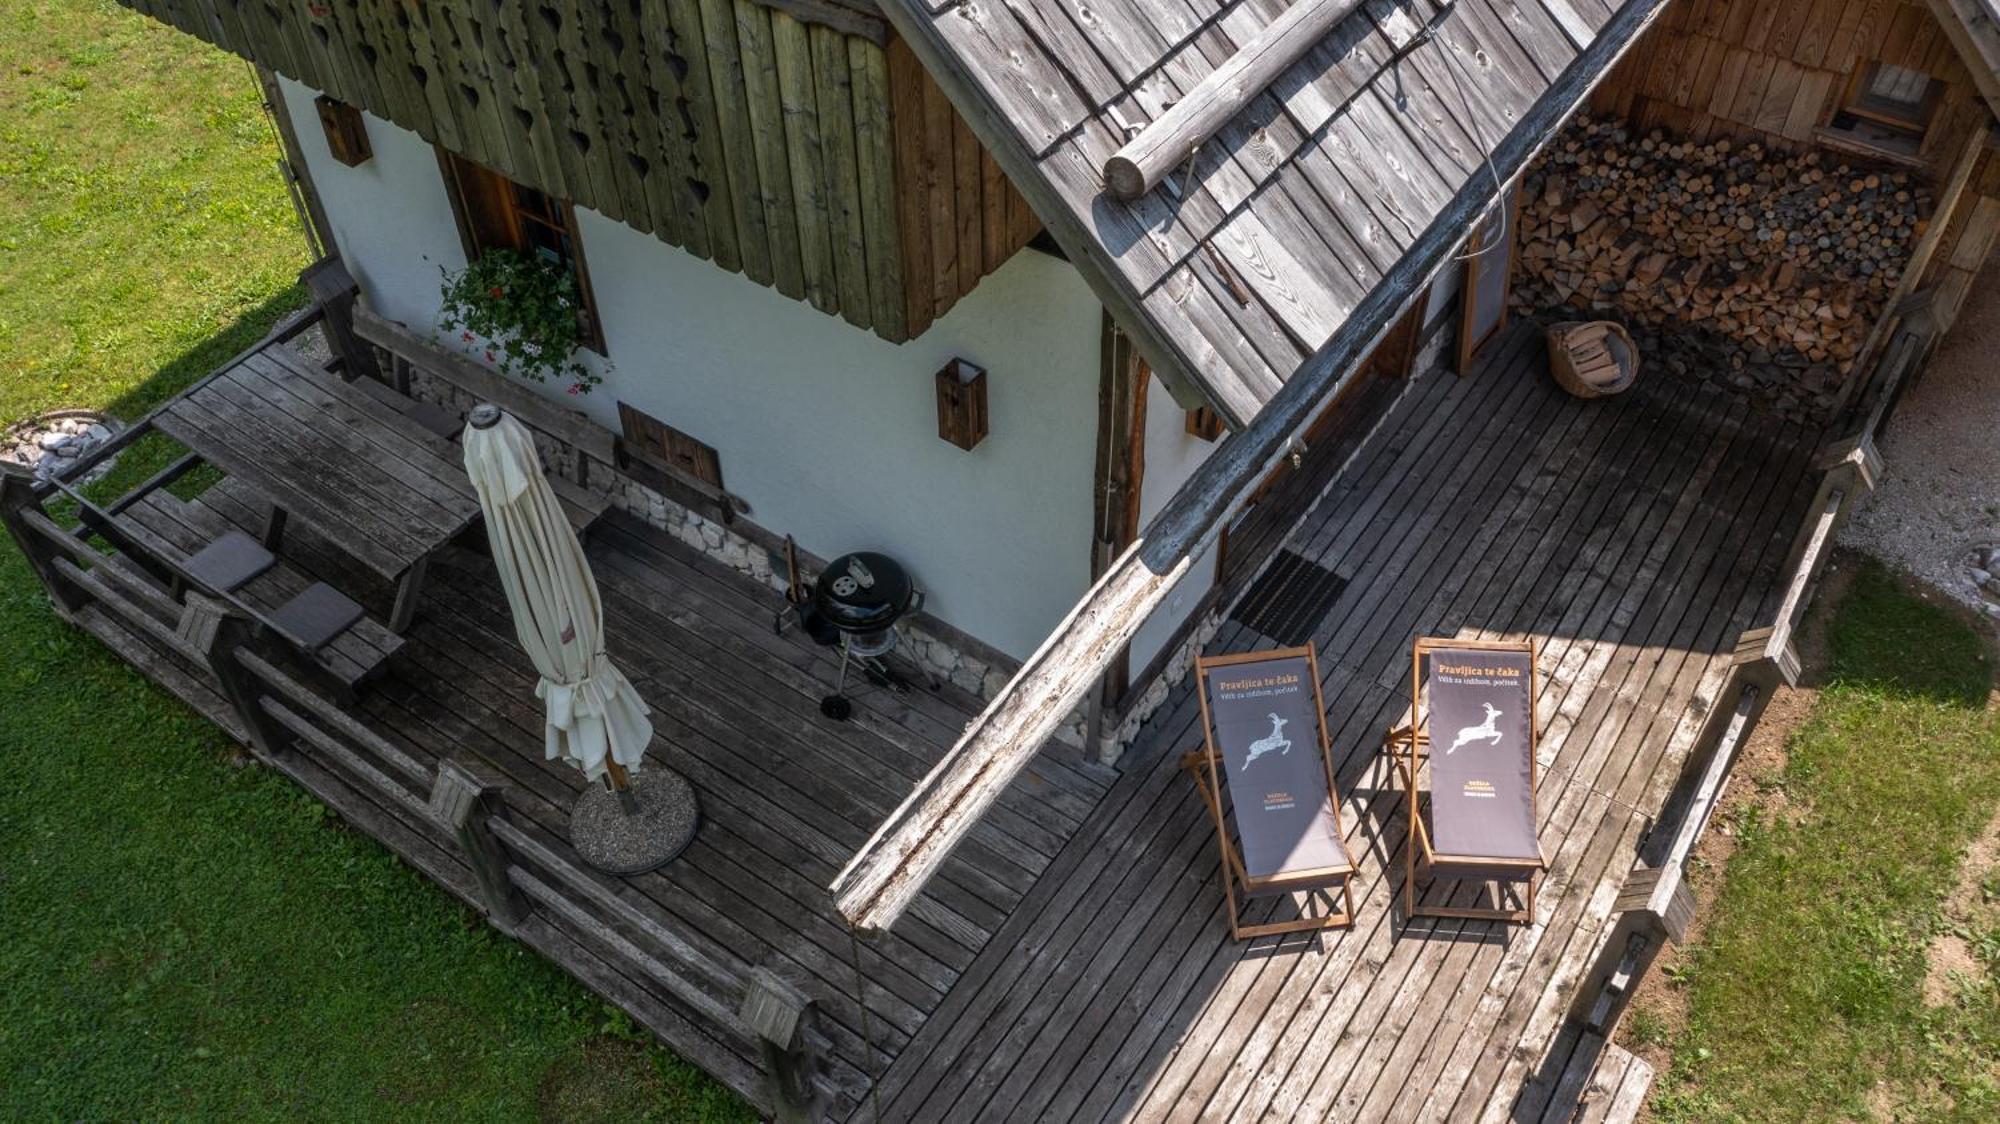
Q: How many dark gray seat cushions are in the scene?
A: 3